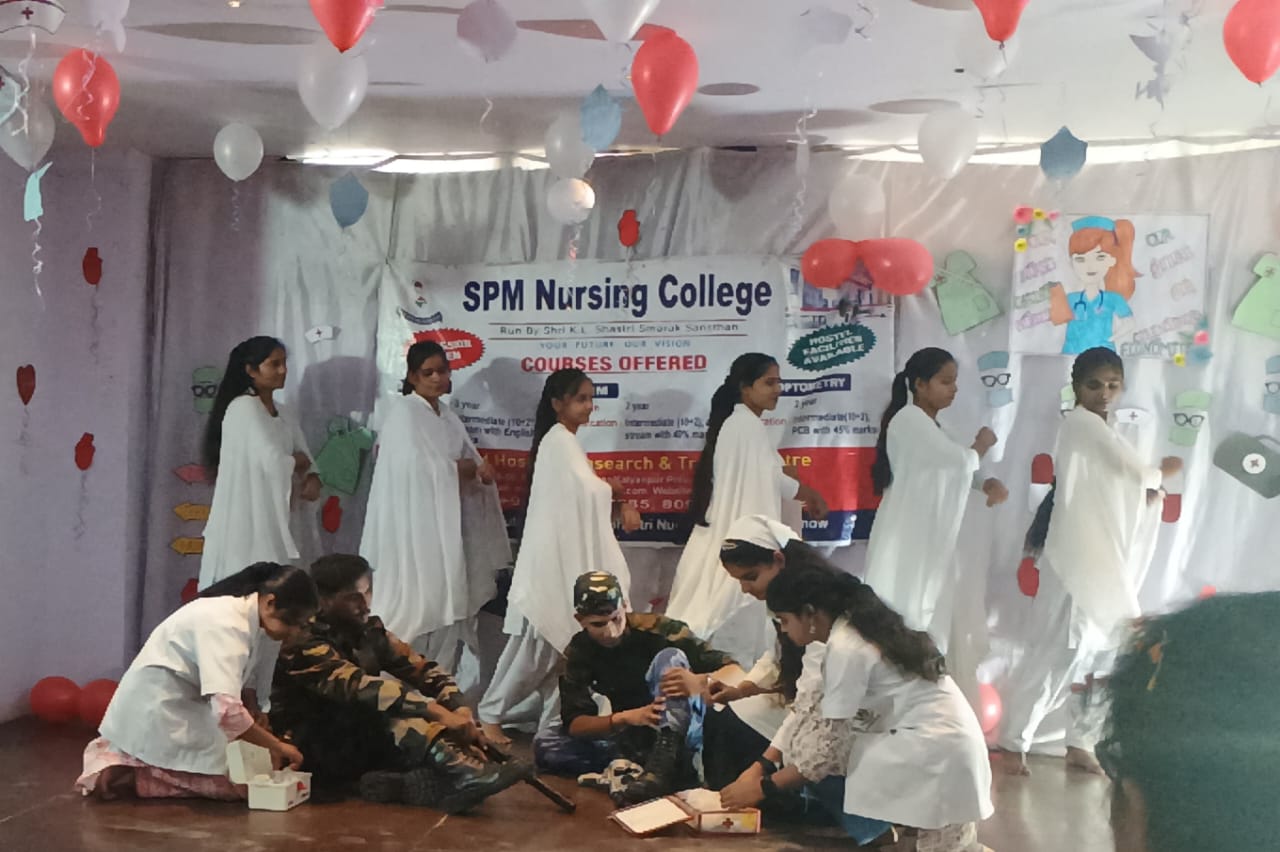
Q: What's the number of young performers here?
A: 11